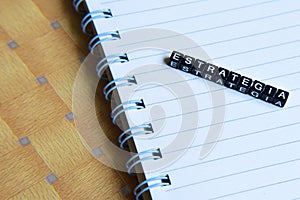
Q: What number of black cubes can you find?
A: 10